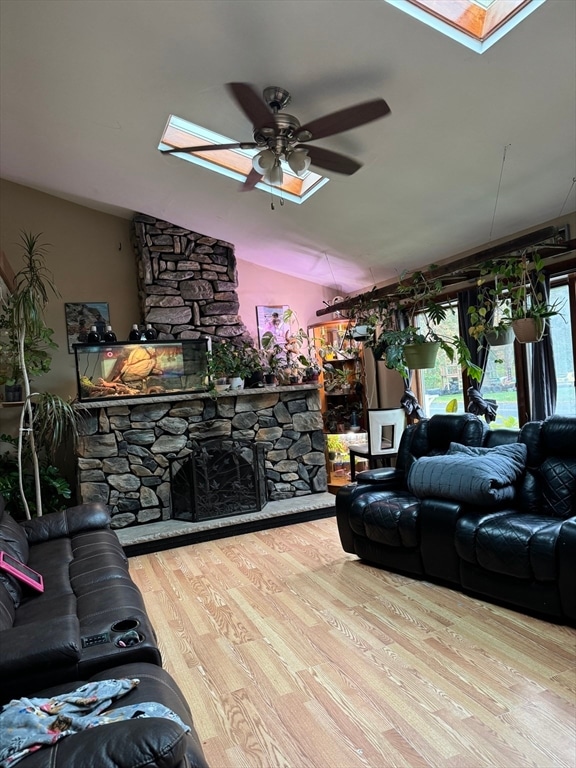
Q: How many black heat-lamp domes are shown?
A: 4